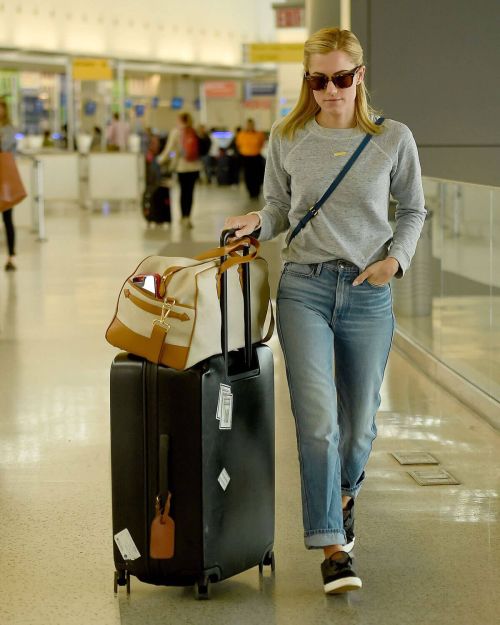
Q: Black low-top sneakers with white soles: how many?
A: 2